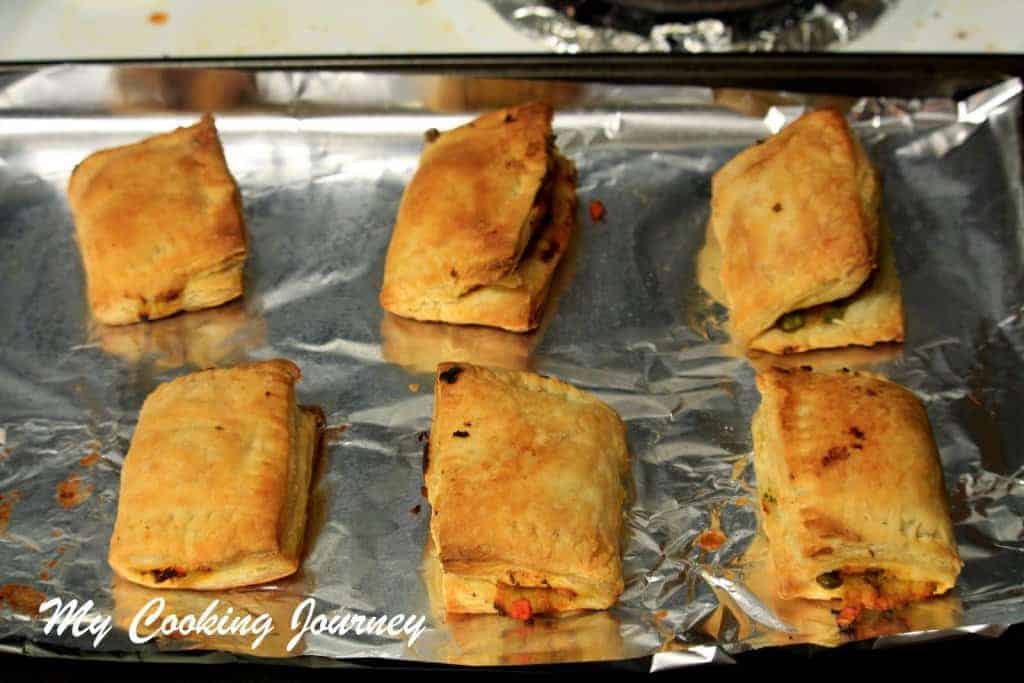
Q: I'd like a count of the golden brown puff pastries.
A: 6